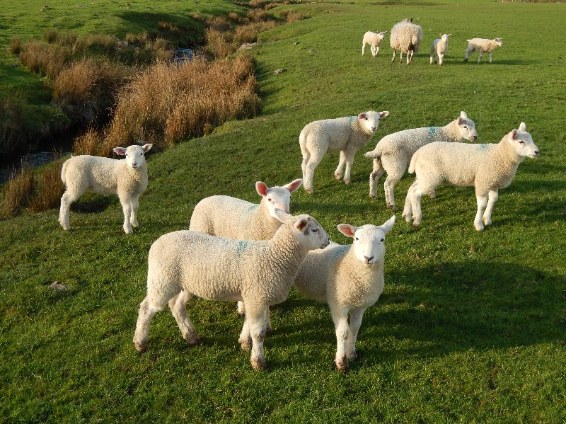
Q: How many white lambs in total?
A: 10